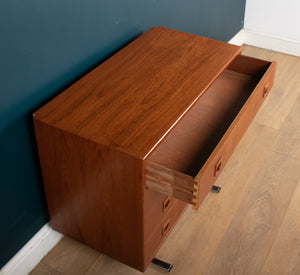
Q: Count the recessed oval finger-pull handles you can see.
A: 4